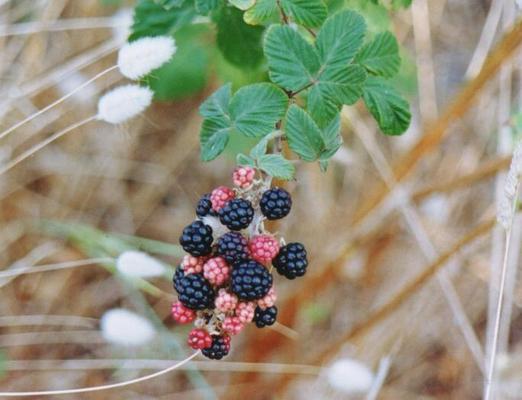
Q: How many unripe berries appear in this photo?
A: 11